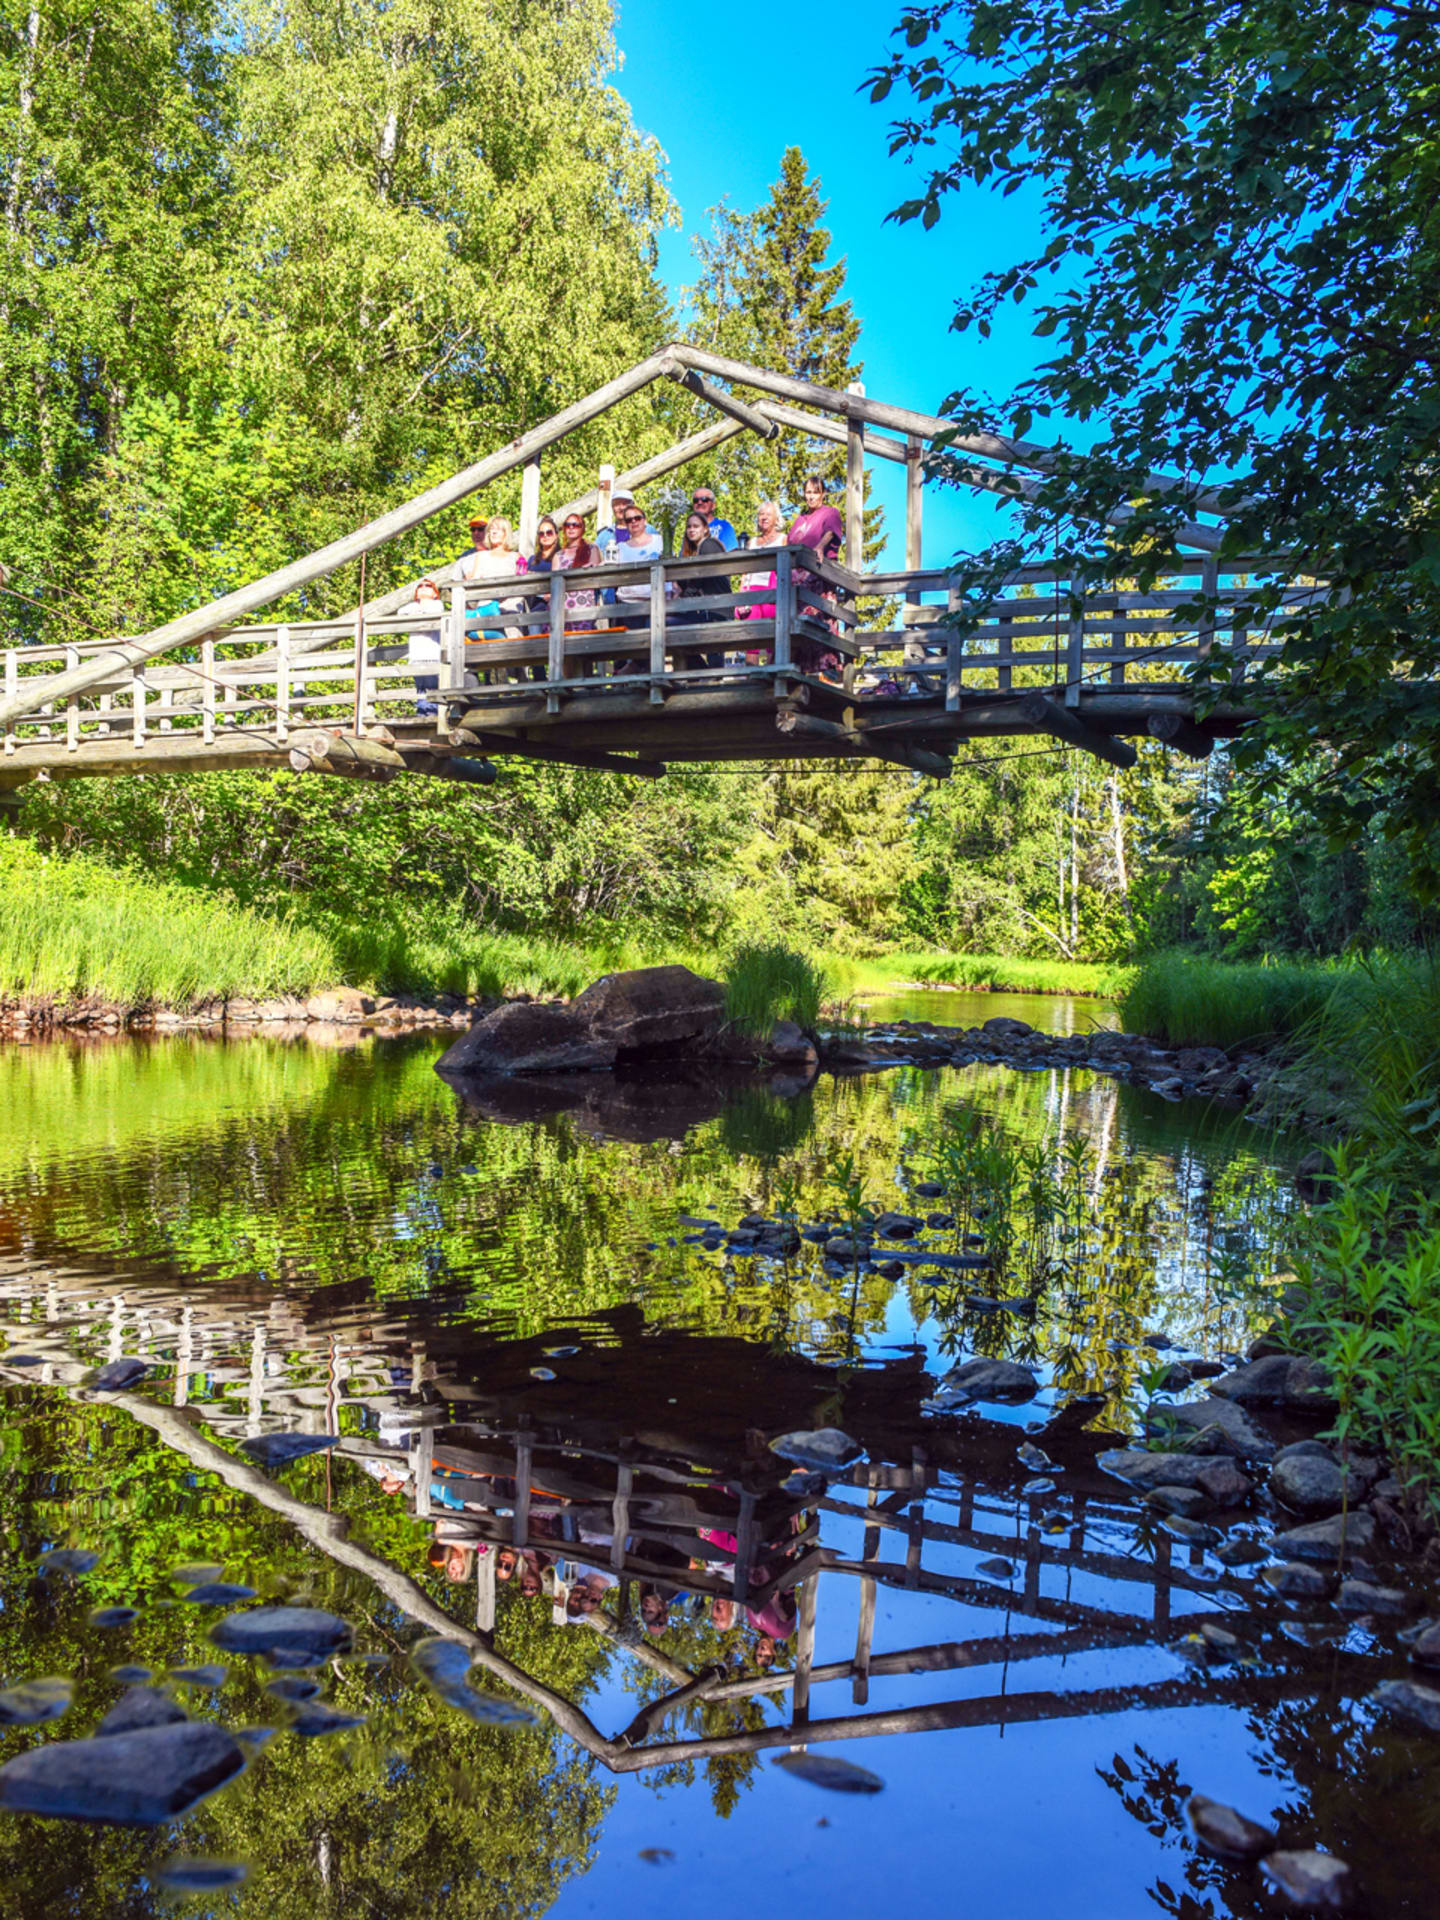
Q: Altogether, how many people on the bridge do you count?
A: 11